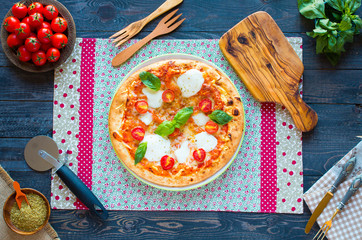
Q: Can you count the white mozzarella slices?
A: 7